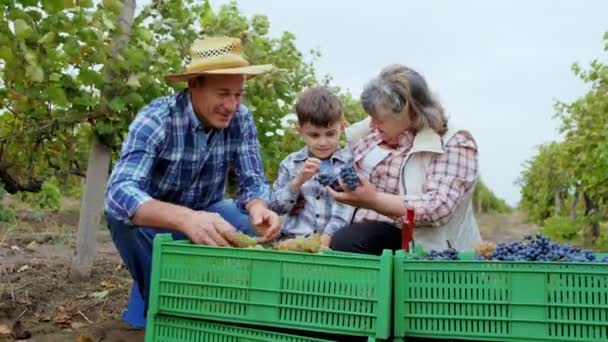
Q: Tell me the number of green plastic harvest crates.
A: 3